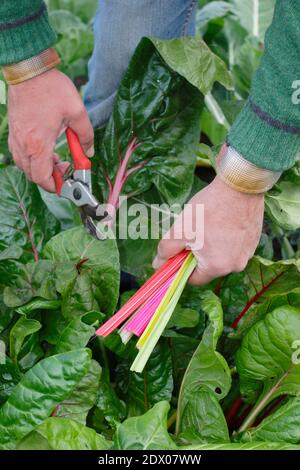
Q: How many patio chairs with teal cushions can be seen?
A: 0